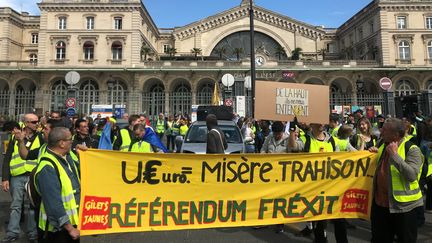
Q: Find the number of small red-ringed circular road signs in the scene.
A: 2